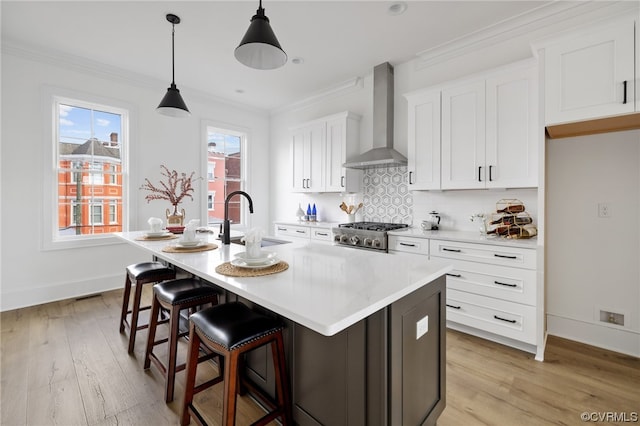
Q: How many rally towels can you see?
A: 0